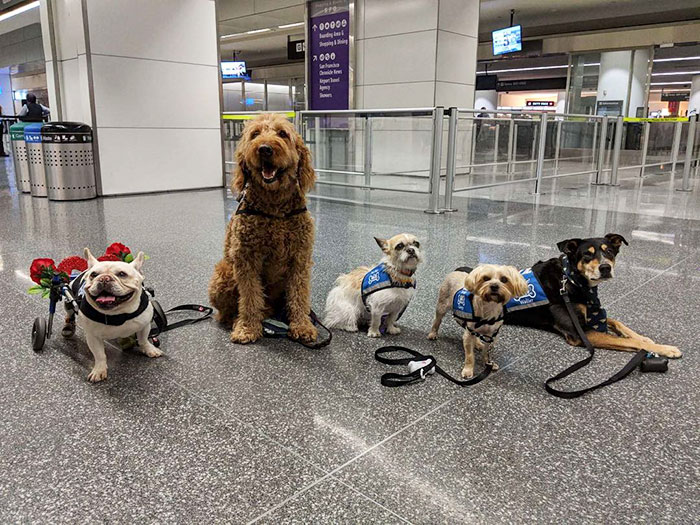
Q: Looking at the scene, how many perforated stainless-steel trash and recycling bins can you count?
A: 3